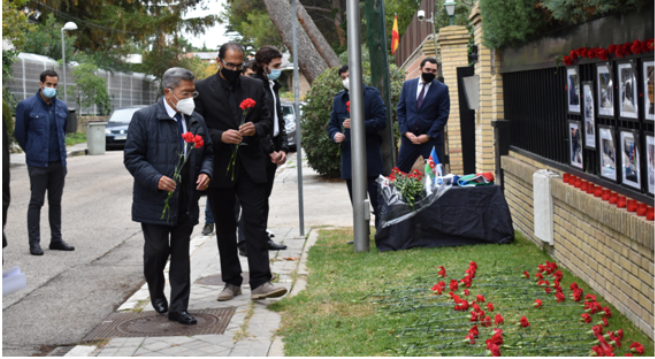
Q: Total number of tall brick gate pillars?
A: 2